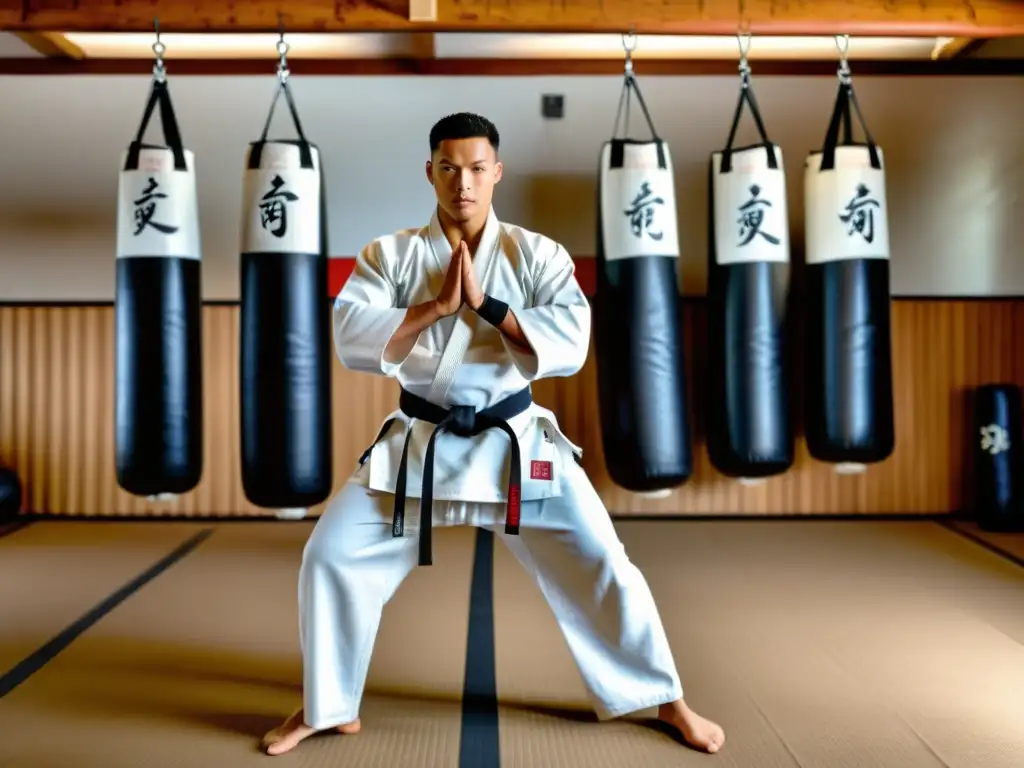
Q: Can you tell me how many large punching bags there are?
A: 5